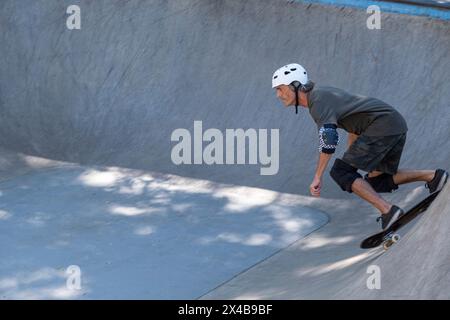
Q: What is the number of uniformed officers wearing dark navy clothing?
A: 0